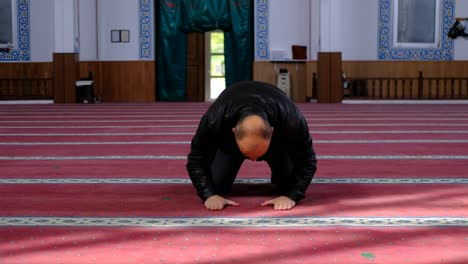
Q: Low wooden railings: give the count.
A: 2